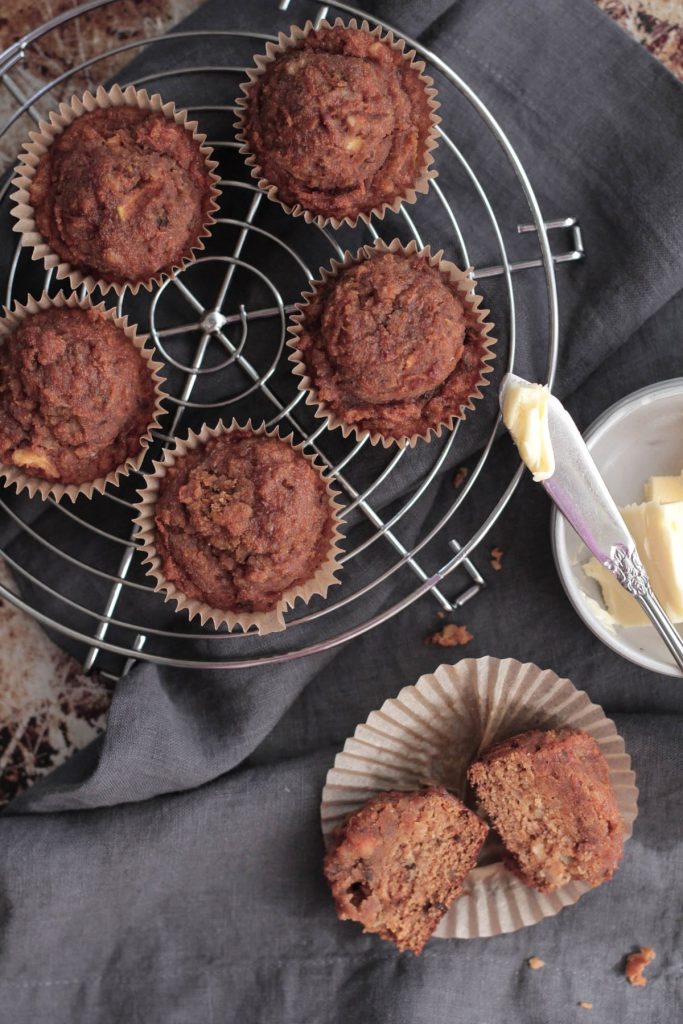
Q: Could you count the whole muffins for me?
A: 5